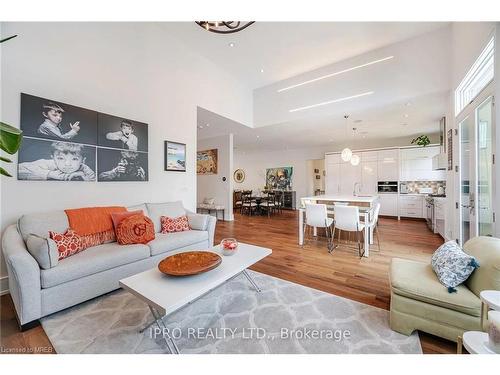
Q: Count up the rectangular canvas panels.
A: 4